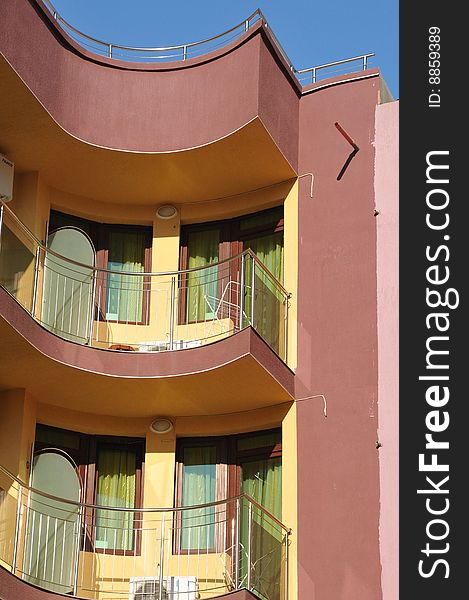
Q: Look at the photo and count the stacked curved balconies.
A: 2